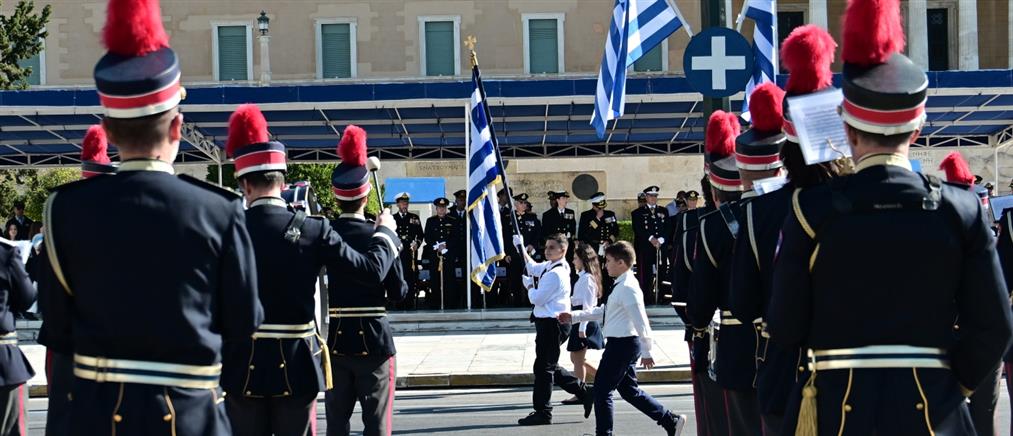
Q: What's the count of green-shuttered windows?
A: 6